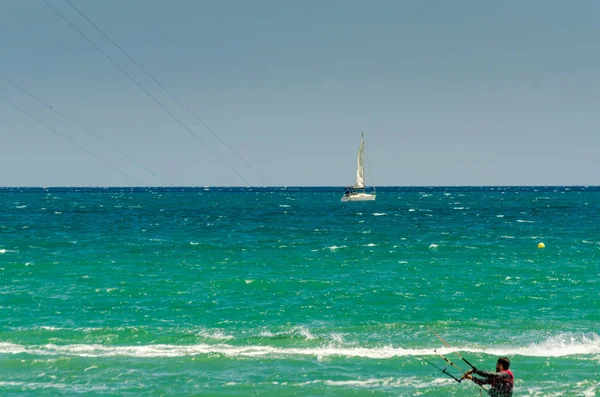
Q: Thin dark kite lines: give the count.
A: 4